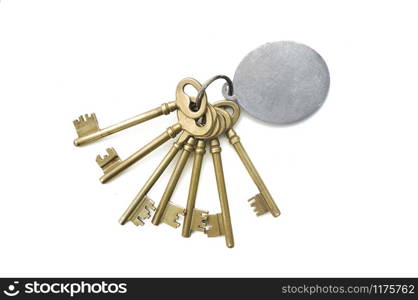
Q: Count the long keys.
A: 7